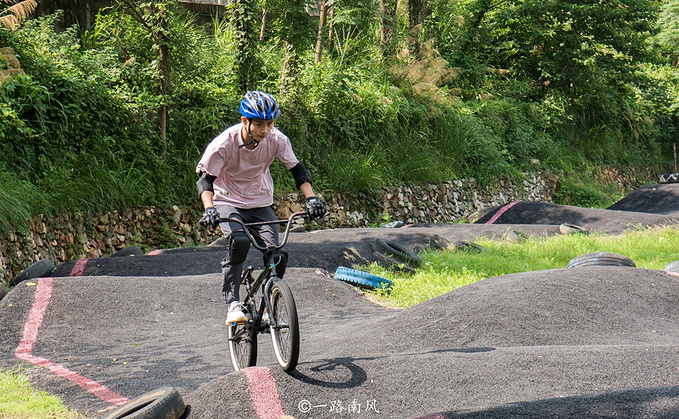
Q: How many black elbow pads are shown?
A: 2